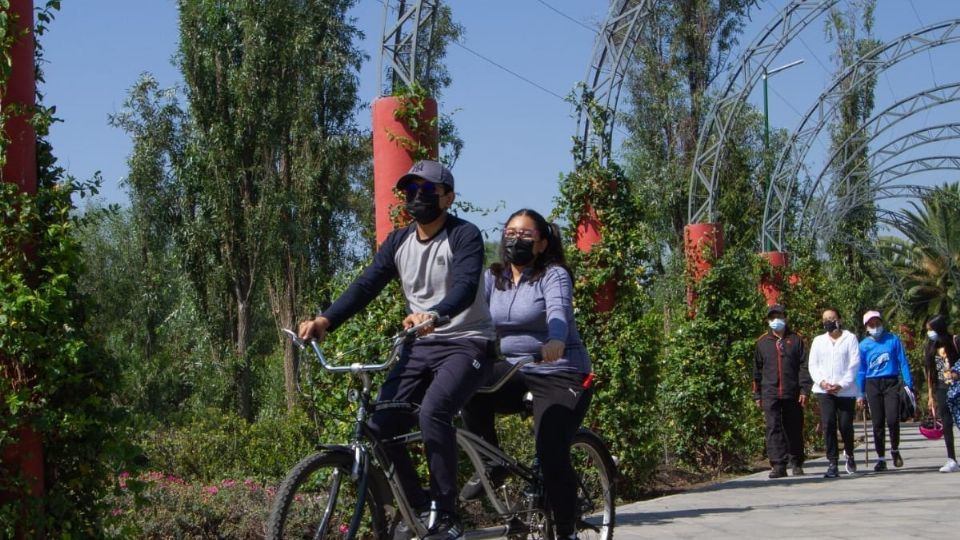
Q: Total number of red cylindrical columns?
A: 5